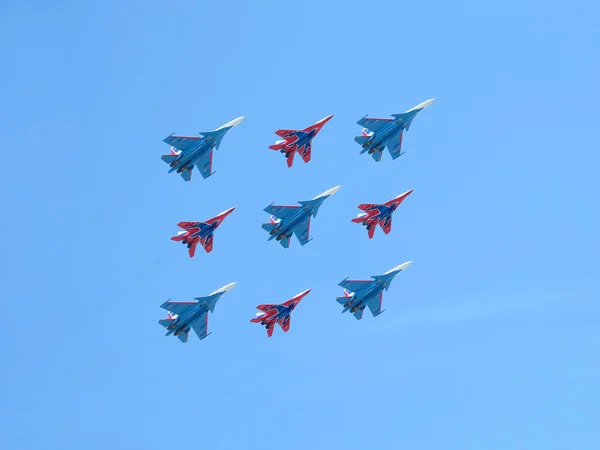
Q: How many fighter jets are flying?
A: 9